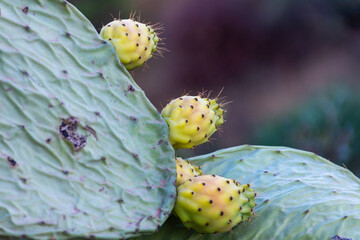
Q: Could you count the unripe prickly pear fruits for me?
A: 4